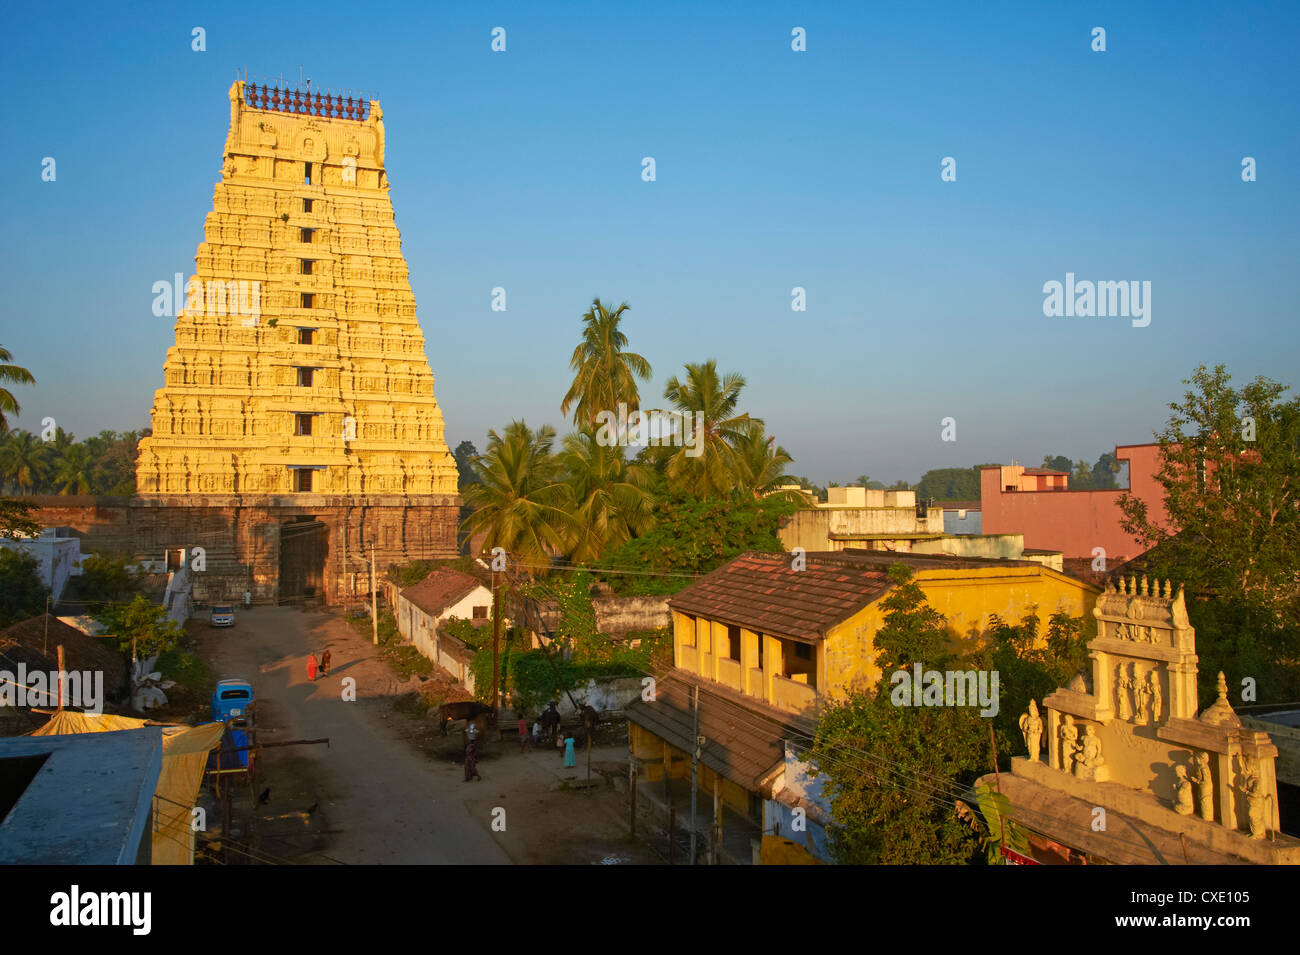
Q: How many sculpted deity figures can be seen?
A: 9